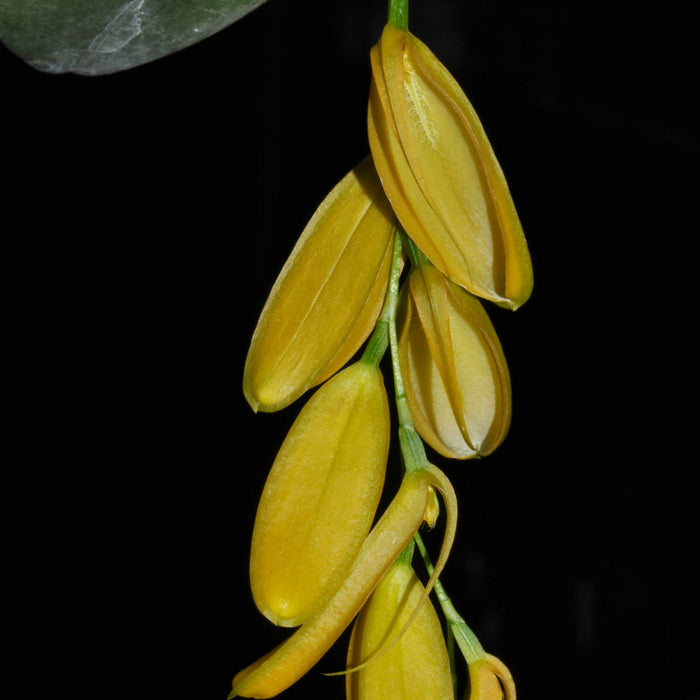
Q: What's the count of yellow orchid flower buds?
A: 7